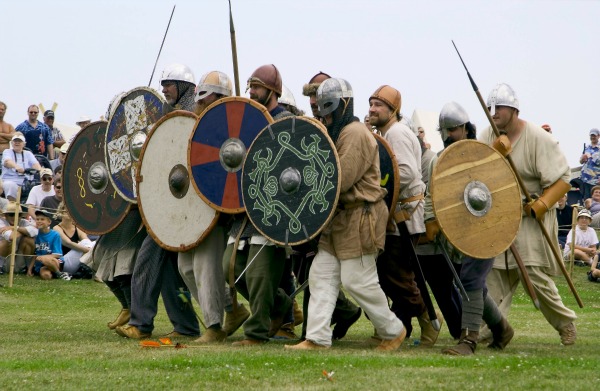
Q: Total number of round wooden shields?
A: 7